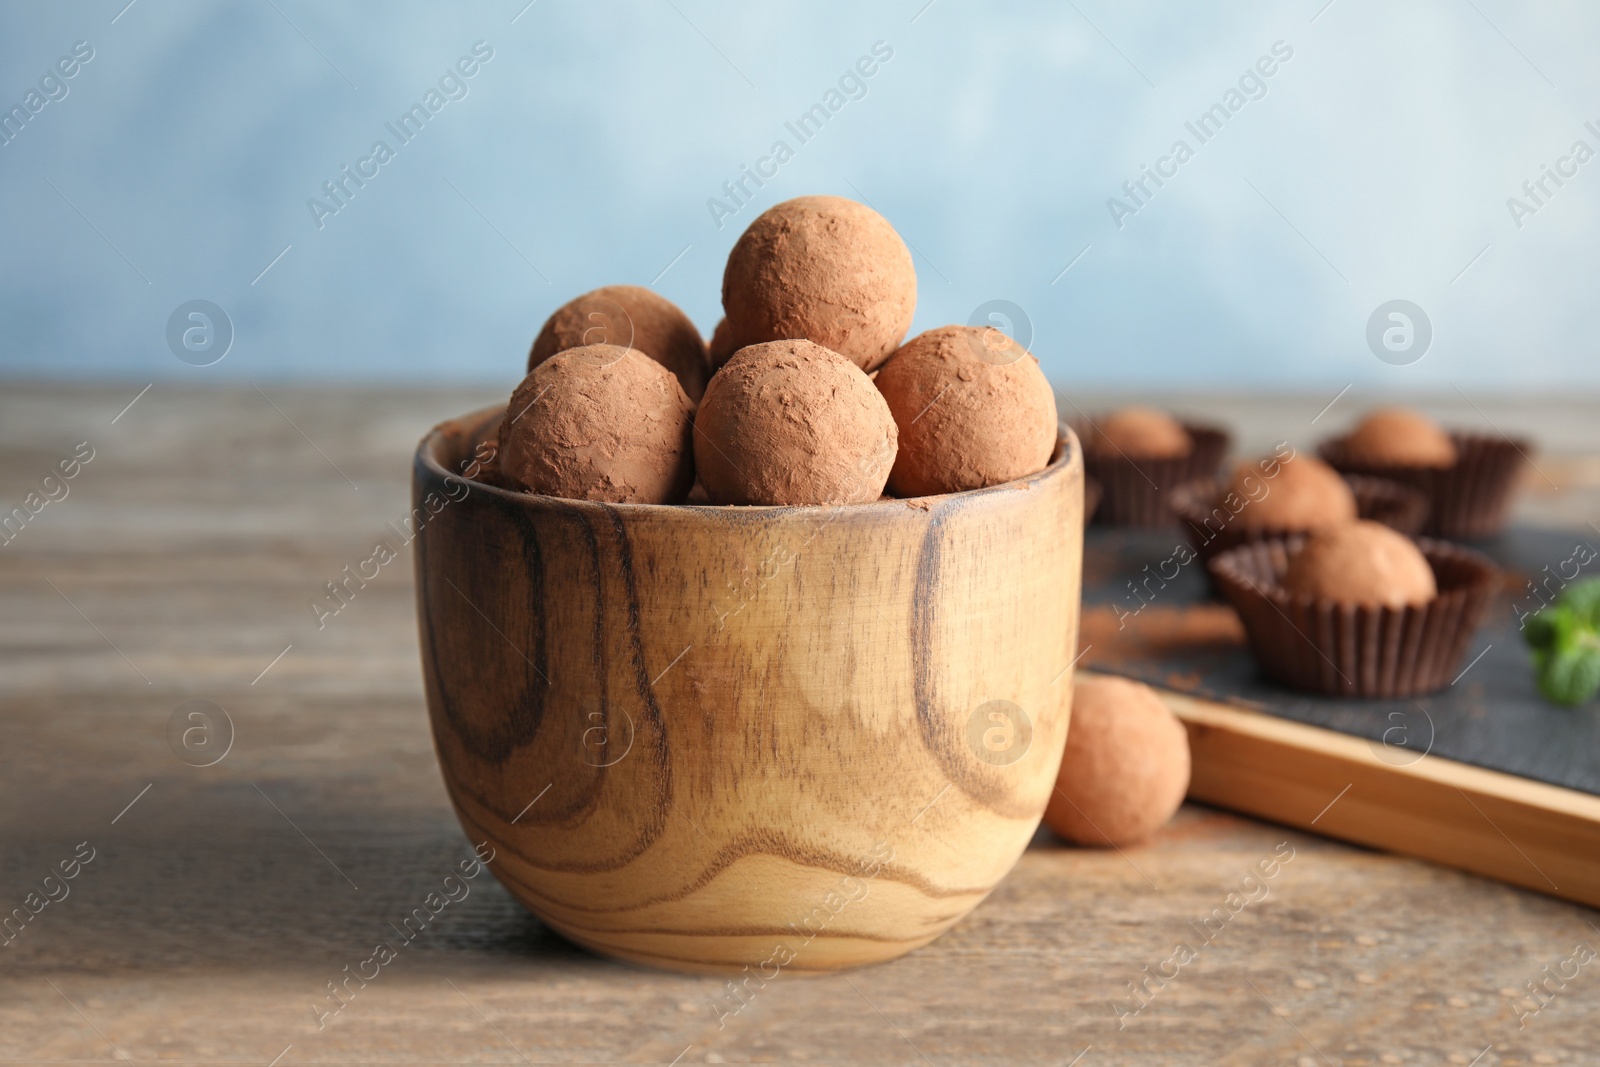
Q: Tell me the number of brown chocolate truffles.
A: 11